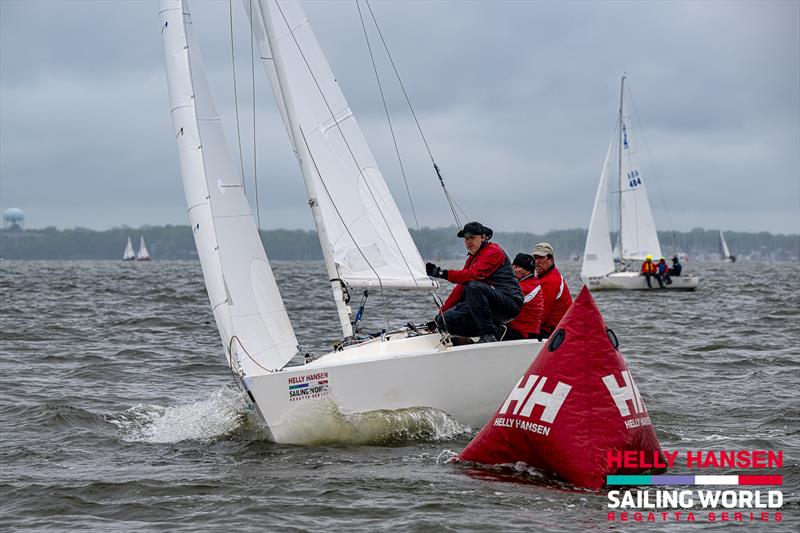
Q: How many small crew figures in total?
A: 3